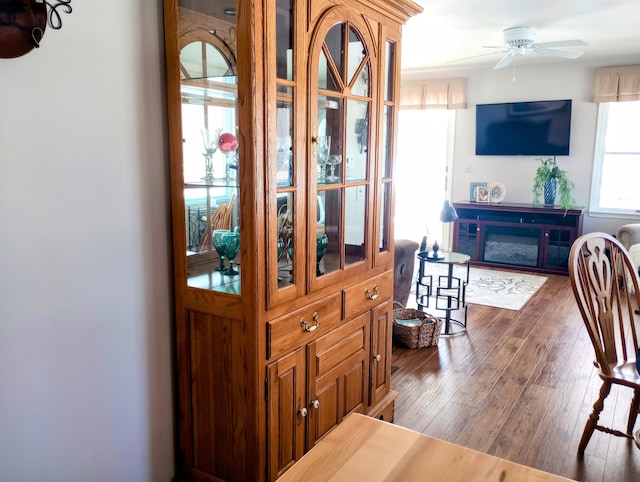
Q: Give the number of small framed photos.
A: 3